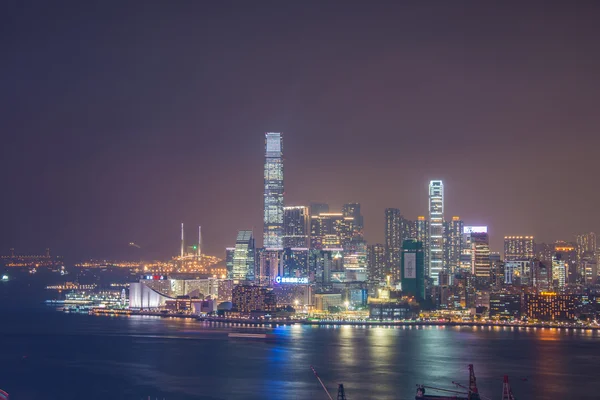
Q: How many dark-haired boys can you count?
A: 0